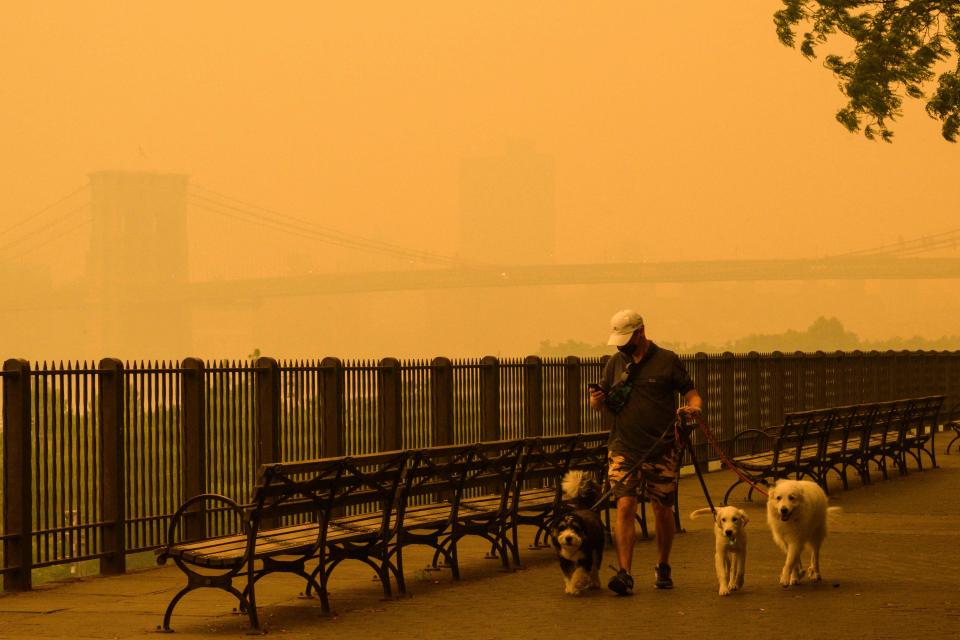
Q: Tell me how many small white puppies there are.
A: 1